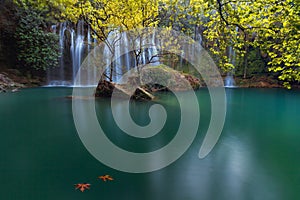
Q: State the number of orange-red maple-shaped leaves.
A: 2